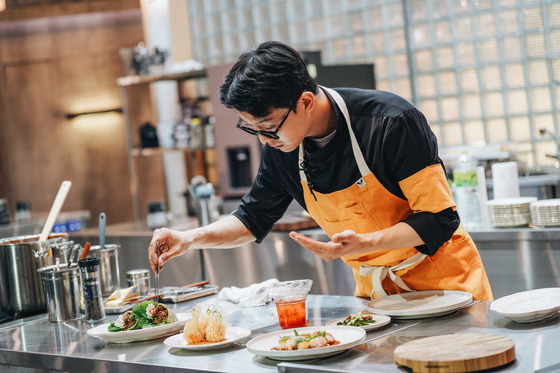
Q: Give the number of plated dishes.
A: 4